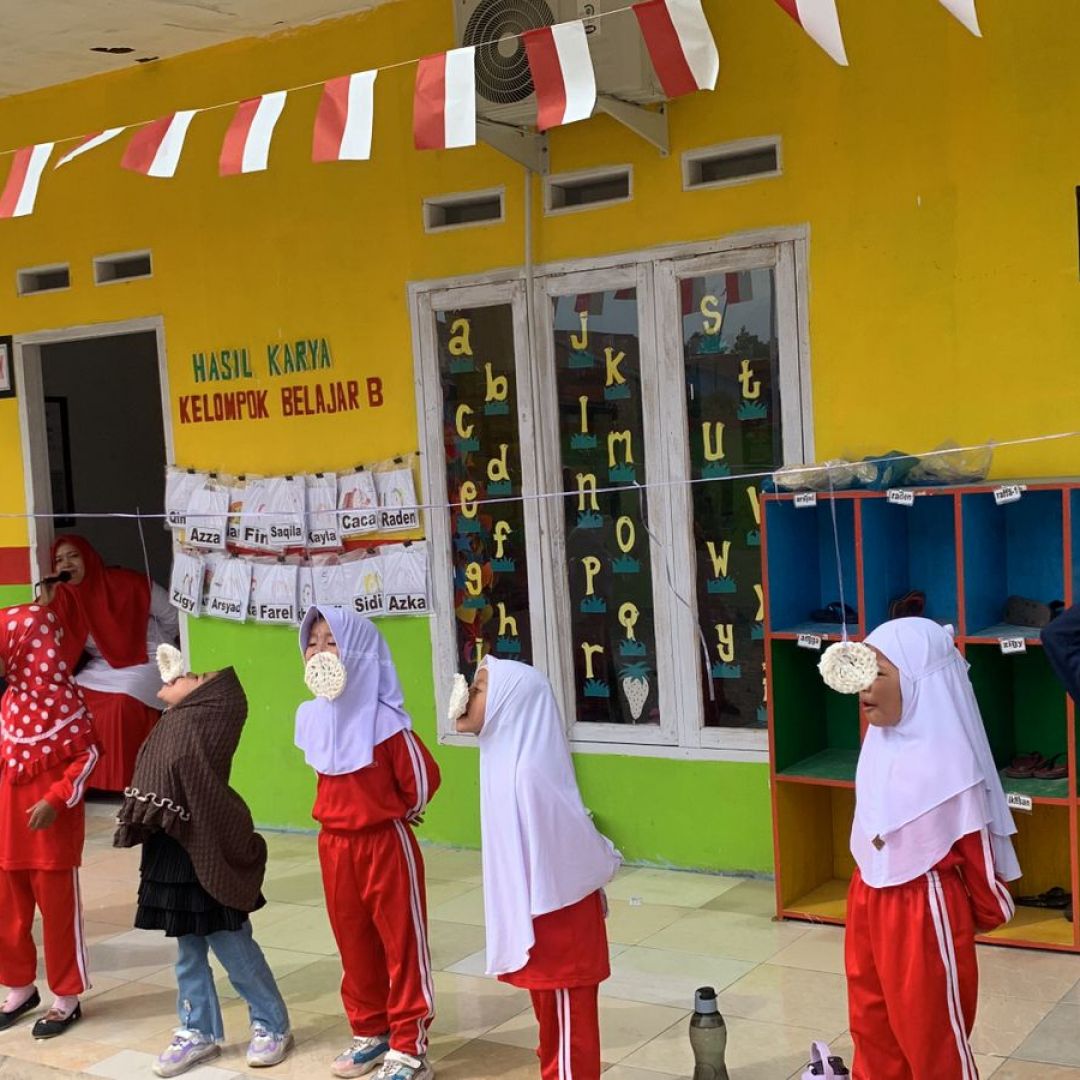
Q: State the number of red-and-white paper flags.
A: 10